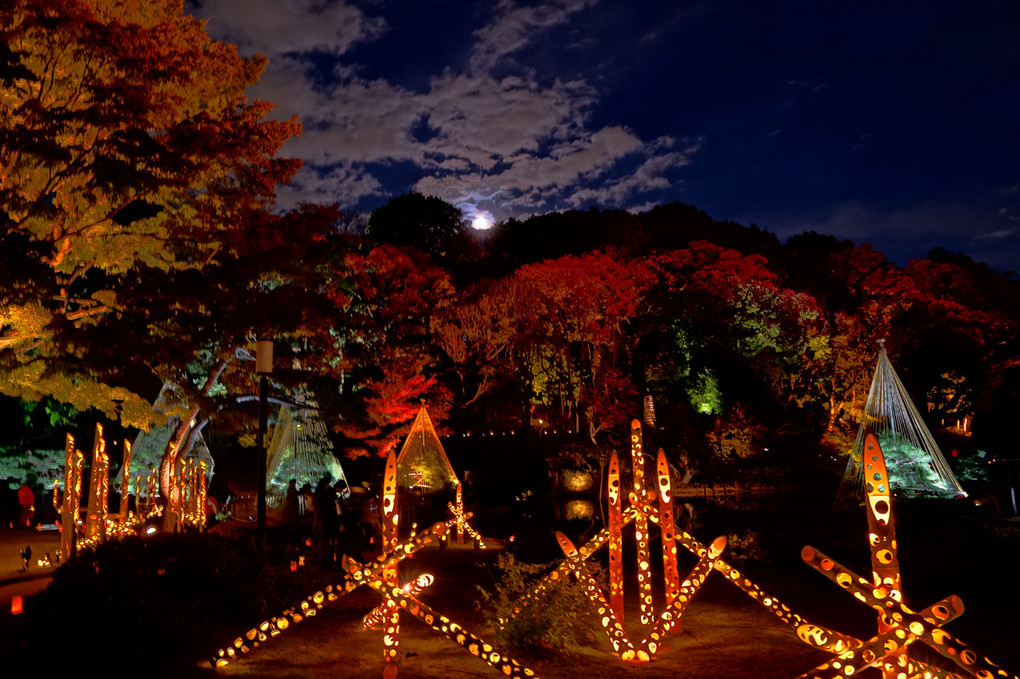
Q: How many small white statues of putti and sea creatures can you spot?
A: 0